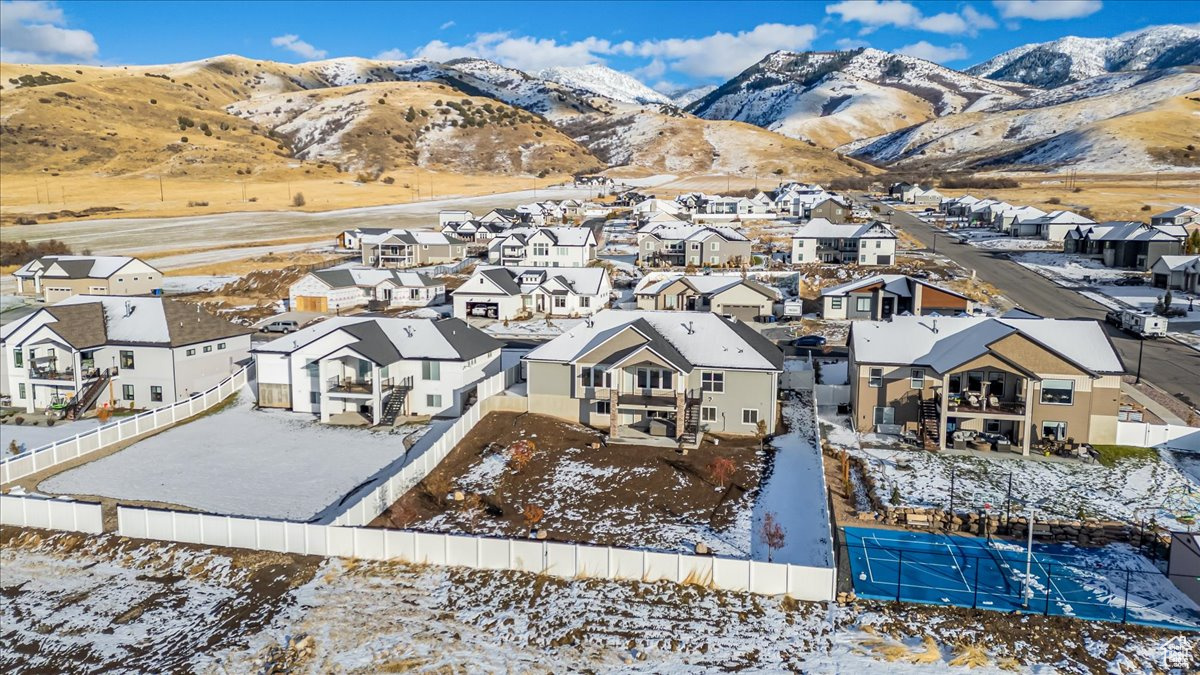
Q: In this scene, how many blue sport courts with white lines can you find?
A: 1